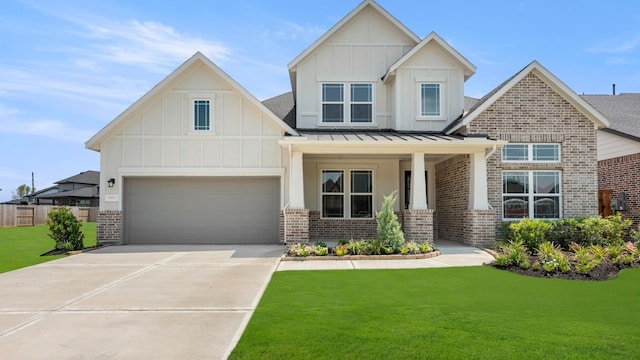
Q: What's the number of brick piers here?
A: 3